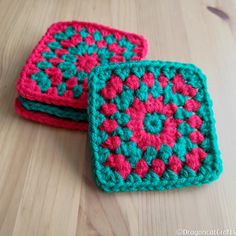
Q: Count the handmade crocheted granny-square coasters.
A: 4